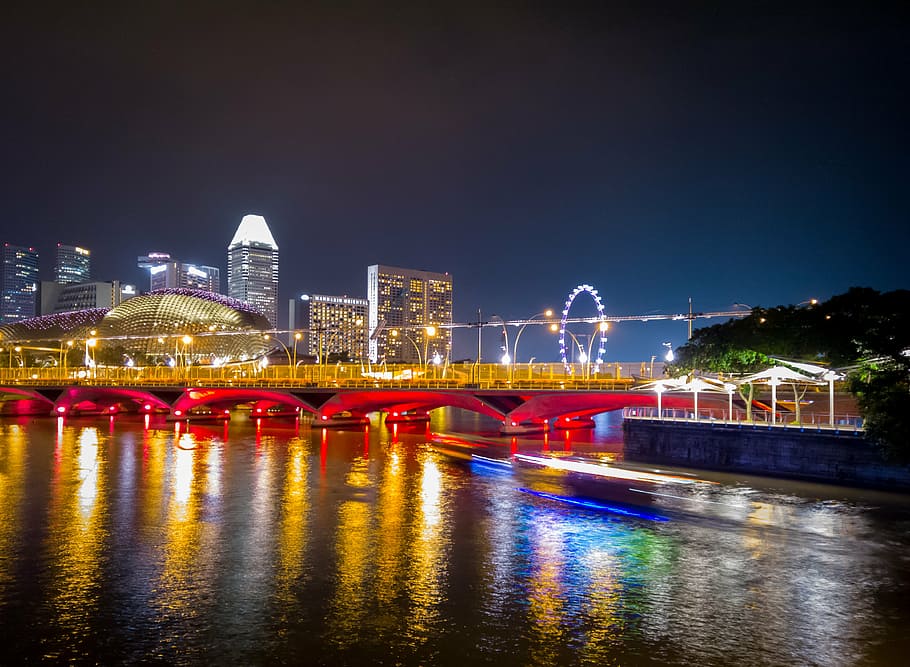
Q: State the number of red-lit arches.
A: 5